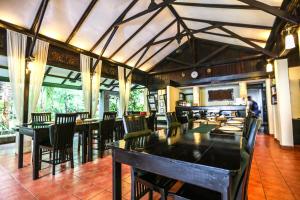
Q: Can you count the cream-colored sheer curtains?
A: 6